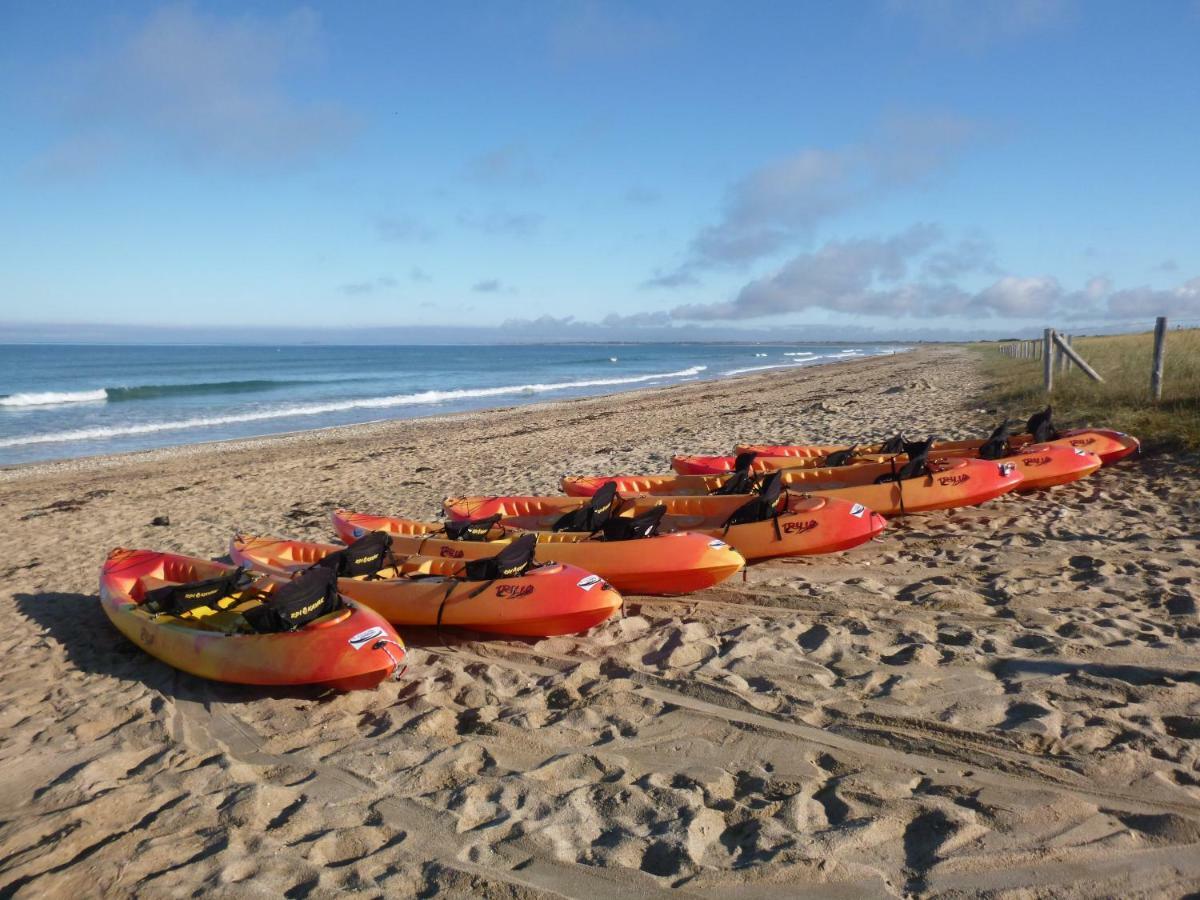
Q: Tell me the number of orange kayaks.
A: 7